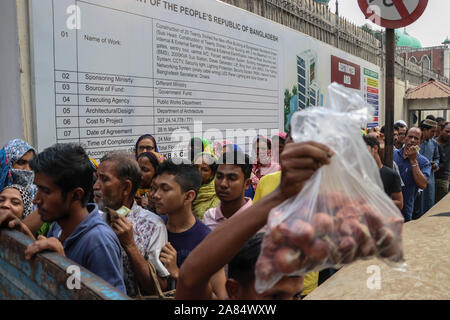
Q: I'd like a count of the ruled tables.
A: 1